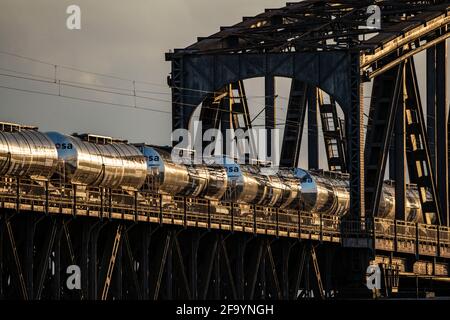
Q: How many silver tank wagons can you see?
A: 6